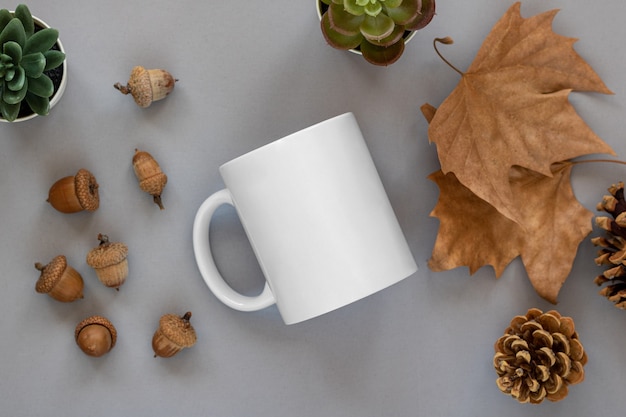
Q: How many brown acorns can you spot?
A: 7